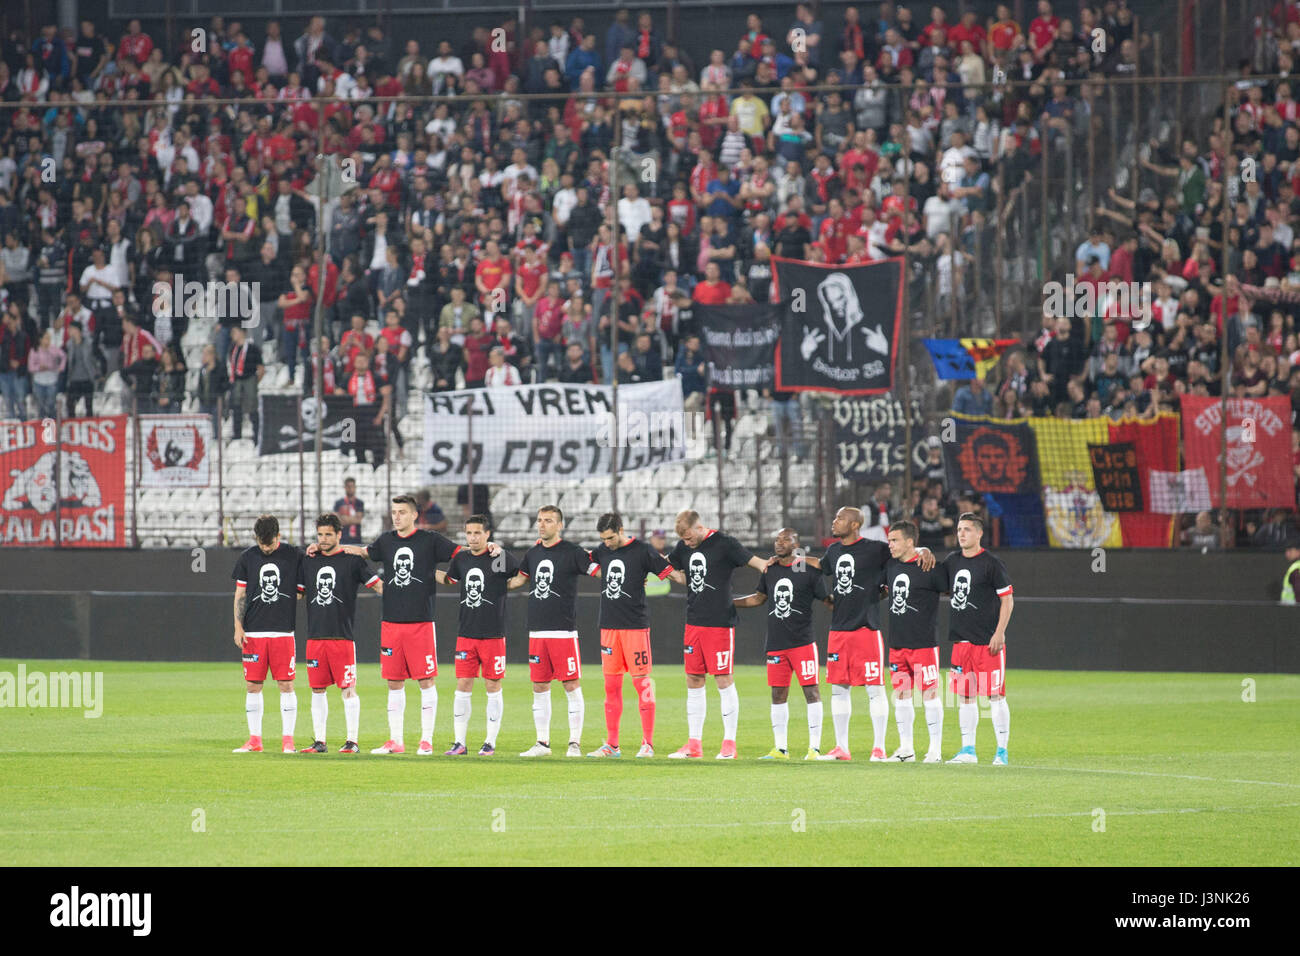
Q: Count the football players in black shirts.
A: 11